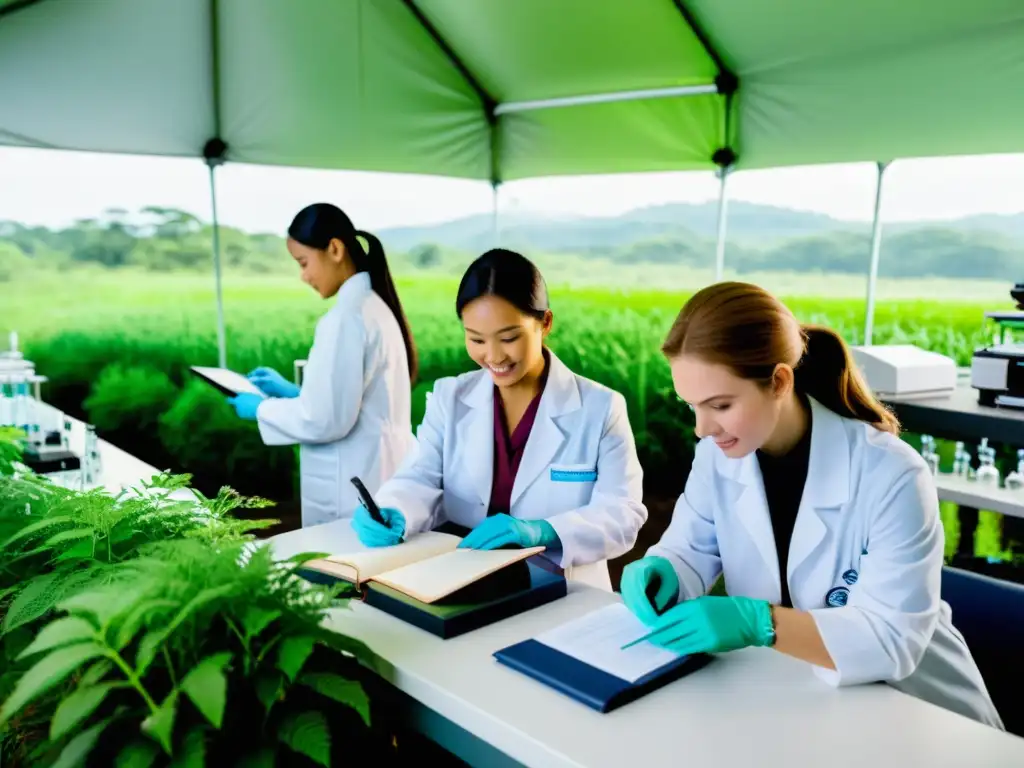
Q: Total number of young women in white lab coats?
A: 3